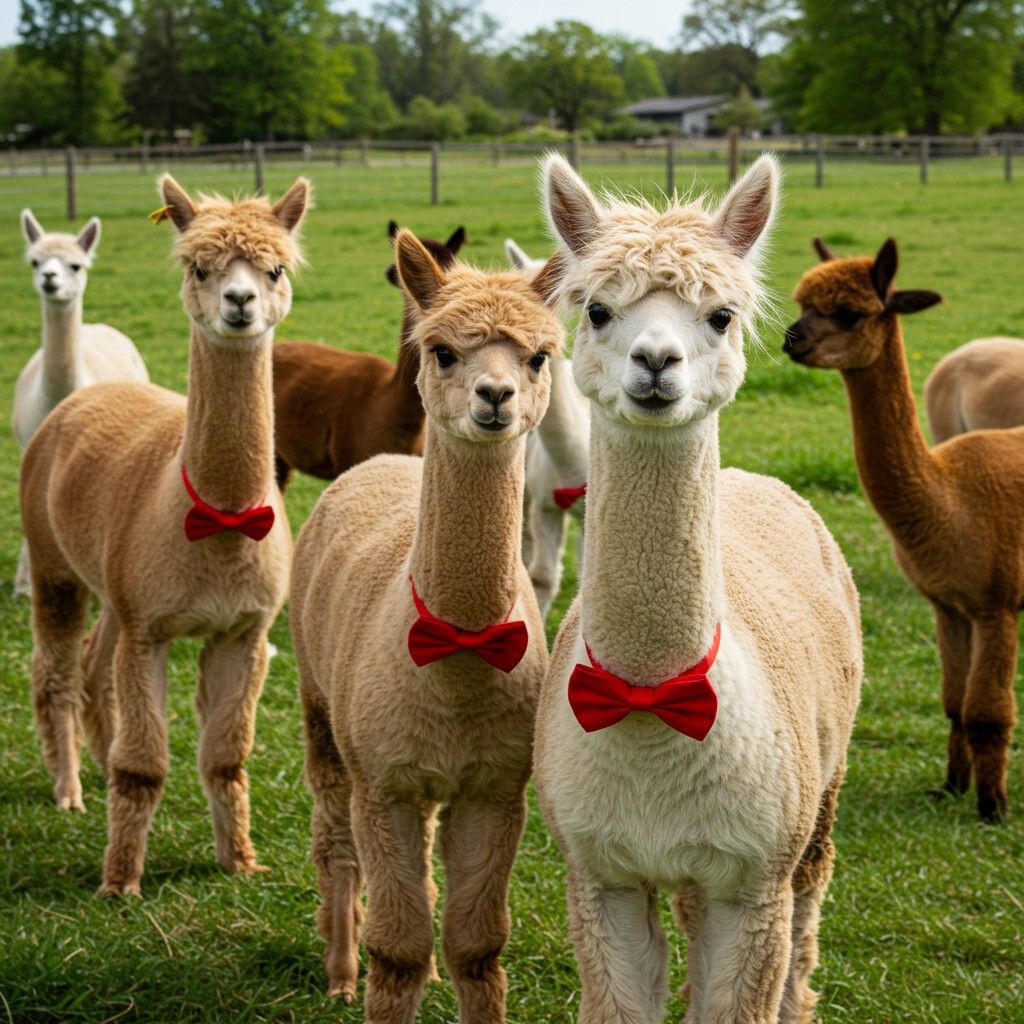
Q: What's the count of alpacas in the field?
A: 8